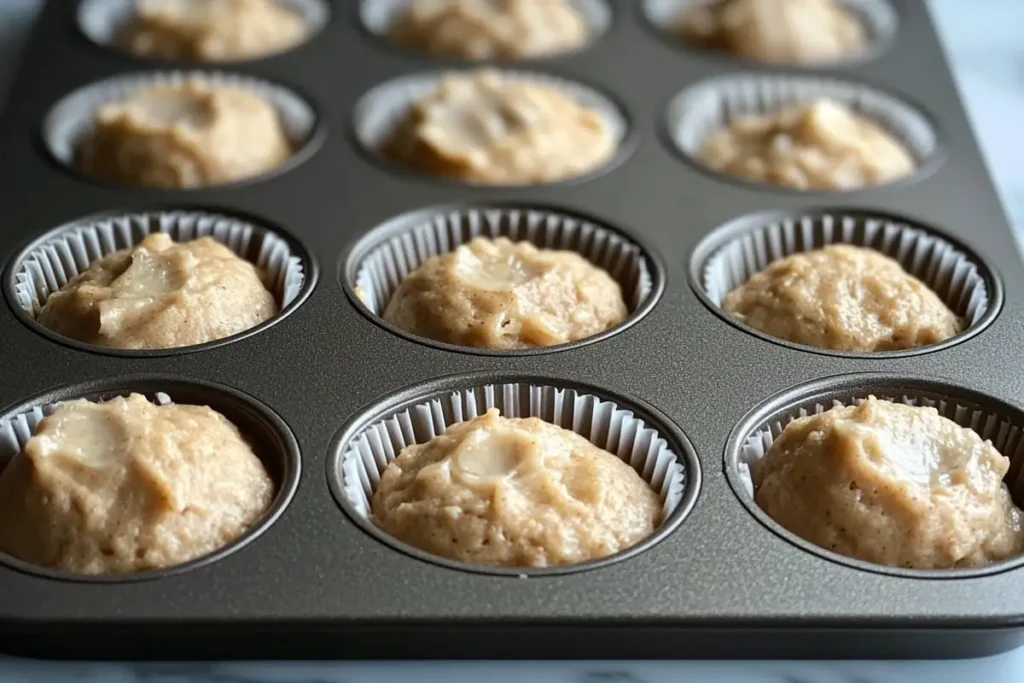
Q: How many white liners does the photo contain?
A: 12